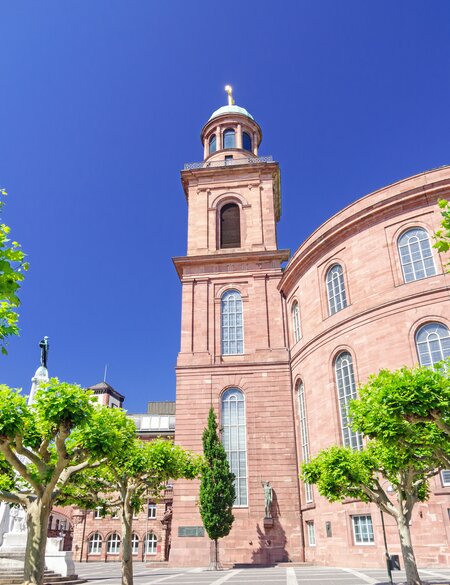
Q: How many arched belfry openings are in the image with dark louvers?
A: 1